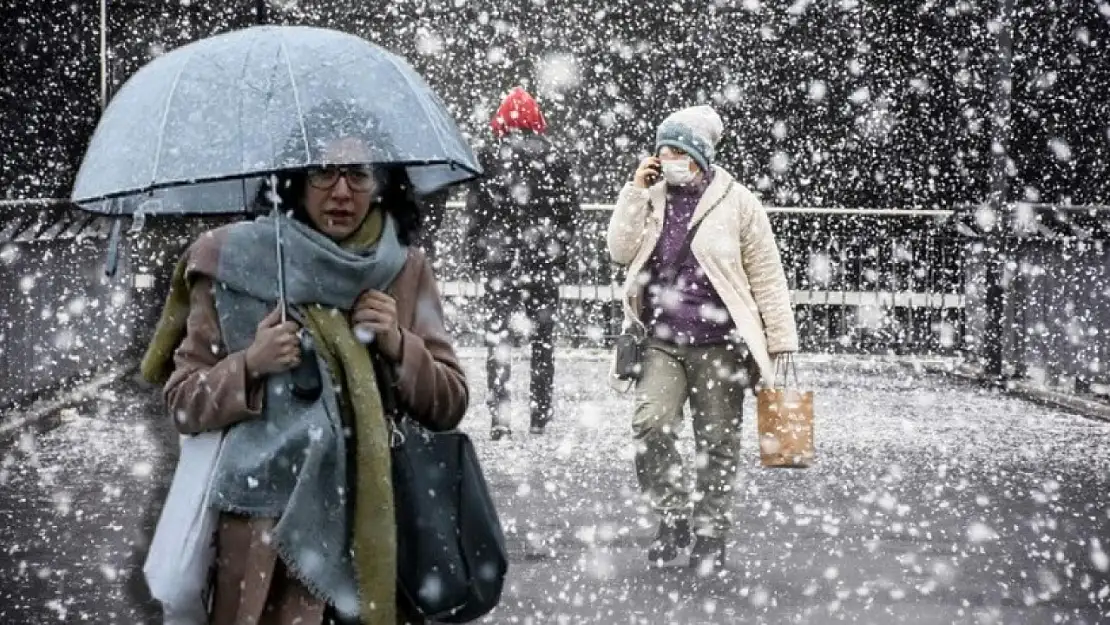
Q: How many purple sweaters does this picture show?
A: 1